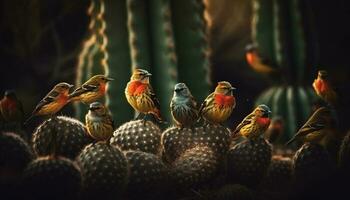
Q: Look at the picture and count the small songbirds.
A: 12